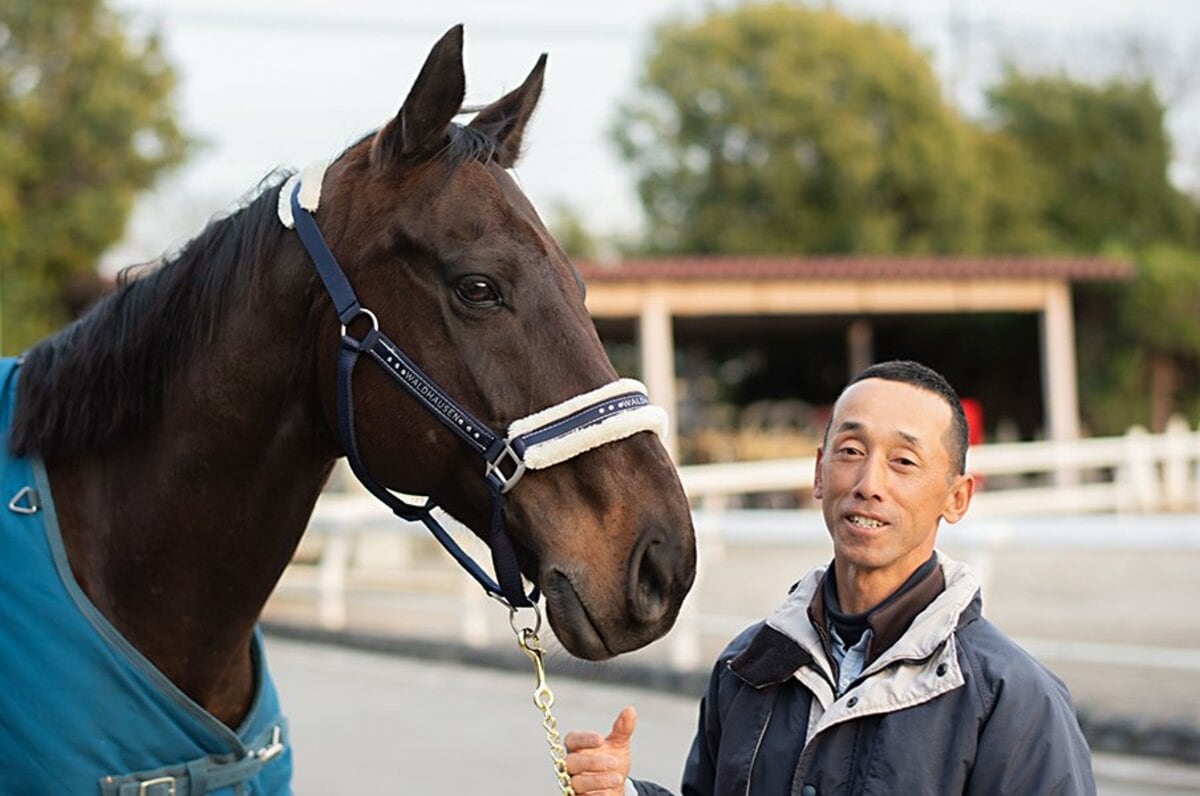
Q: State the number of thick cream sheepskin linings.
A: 2